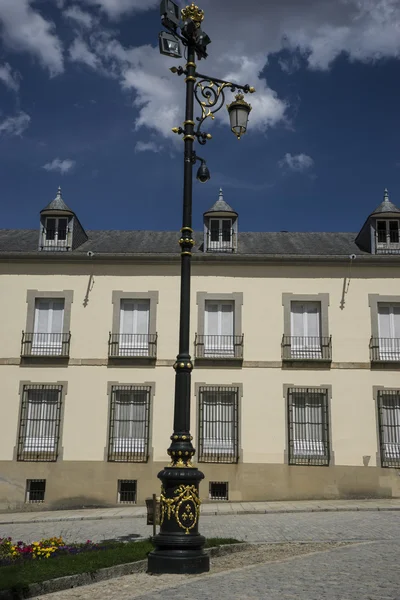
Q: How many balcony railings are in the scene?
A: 5